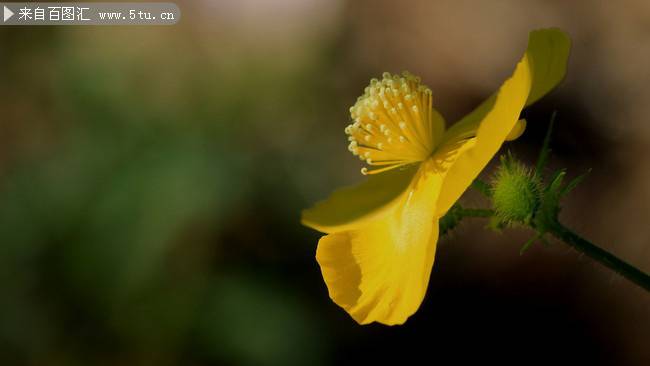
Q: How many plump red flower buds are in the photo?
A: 0